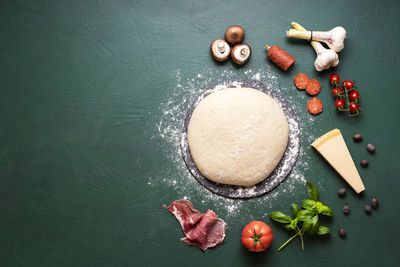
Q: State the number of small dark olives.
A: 8